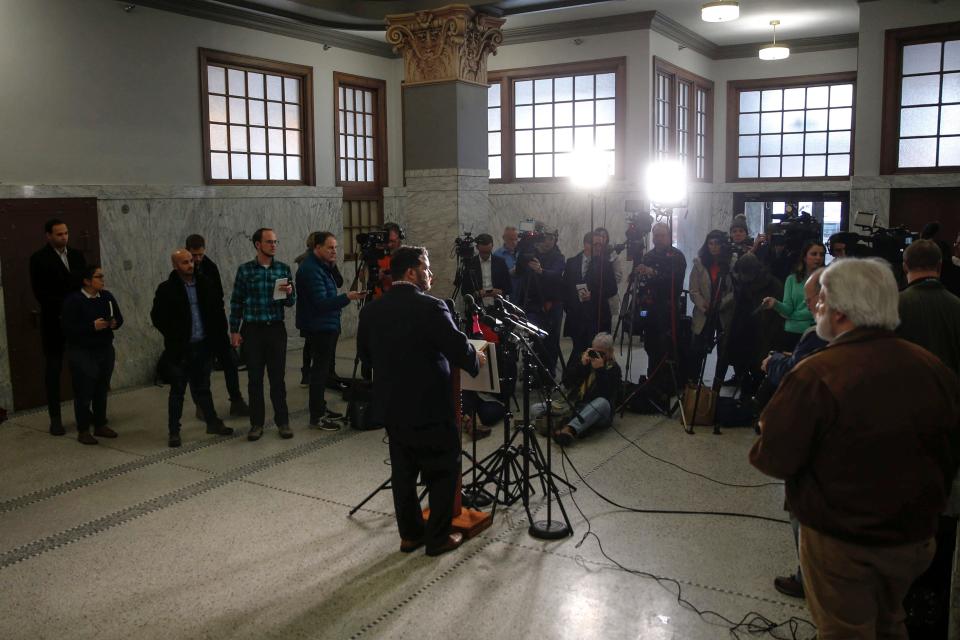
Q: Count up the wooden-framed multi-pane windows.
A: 6